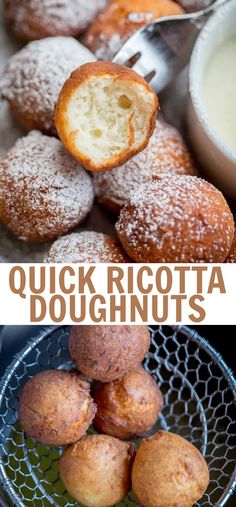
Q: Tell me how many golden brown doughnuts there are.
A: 5